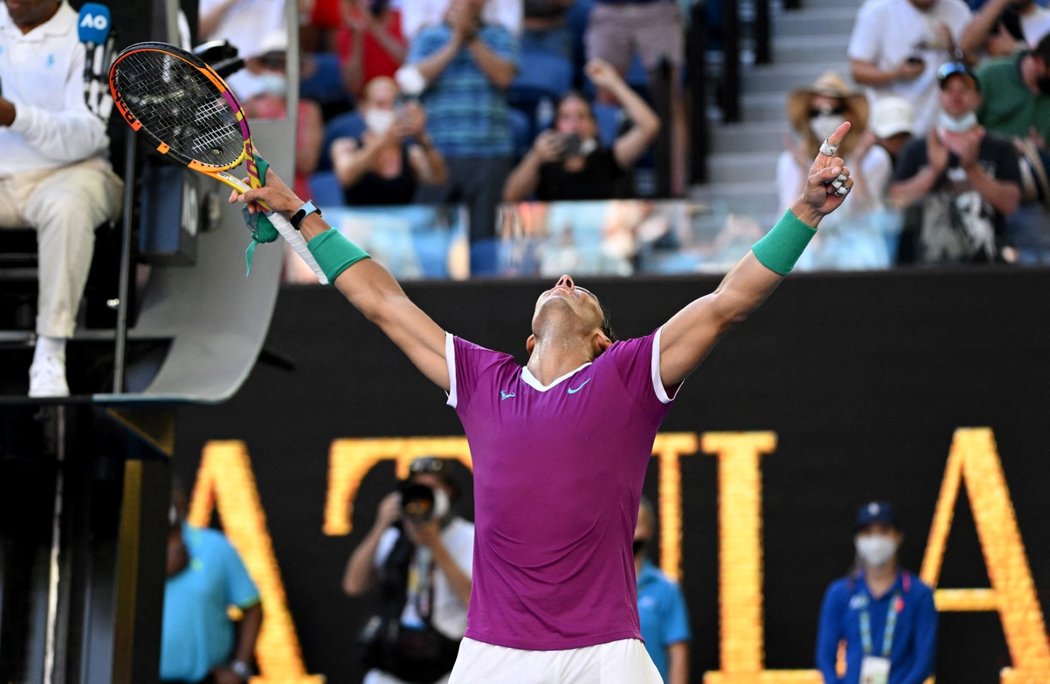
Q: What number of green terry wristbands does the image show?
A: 2